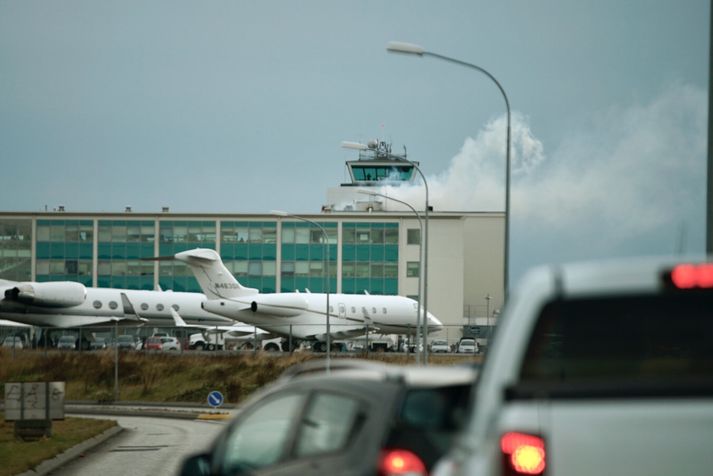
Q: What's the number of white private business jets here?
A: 2